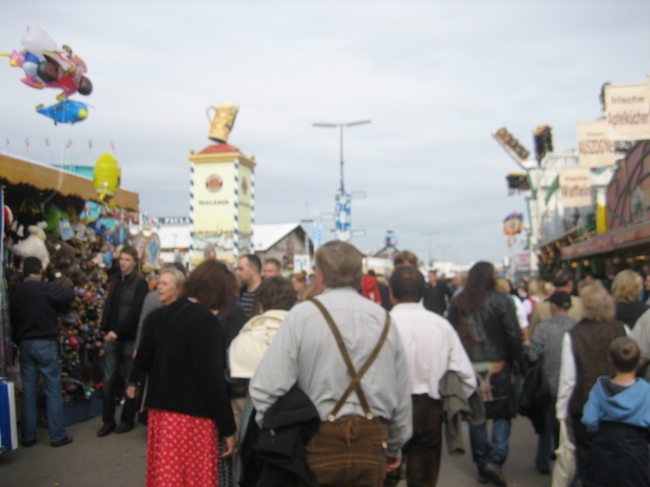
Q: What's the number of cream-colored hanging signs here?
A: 3